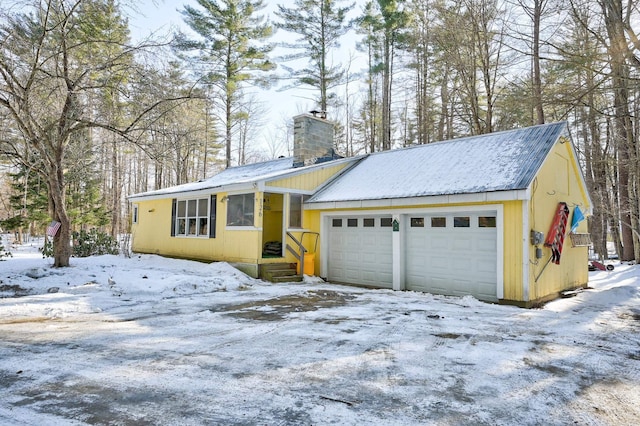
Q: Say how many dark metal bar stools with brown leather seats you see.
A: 0